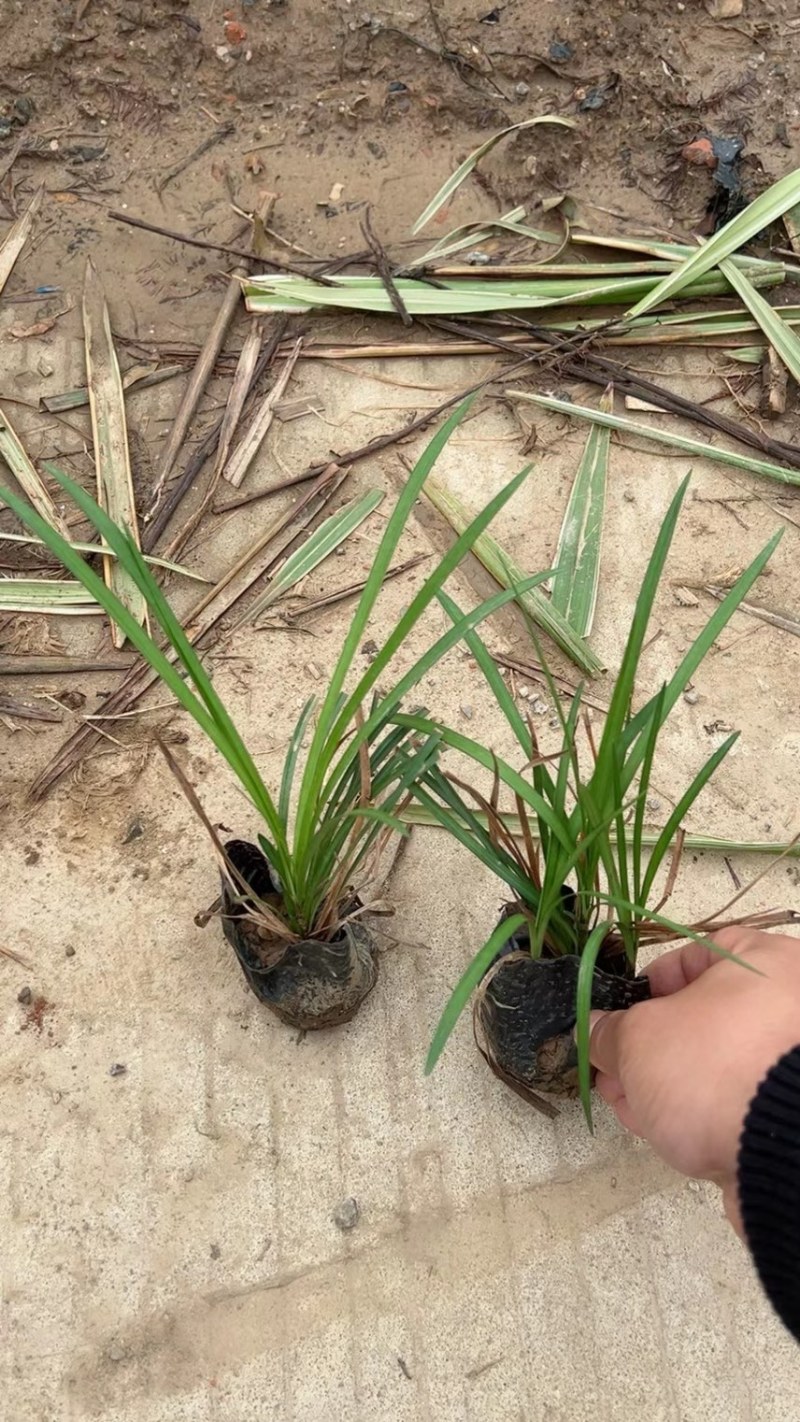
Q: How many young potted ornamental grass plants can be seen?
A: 2